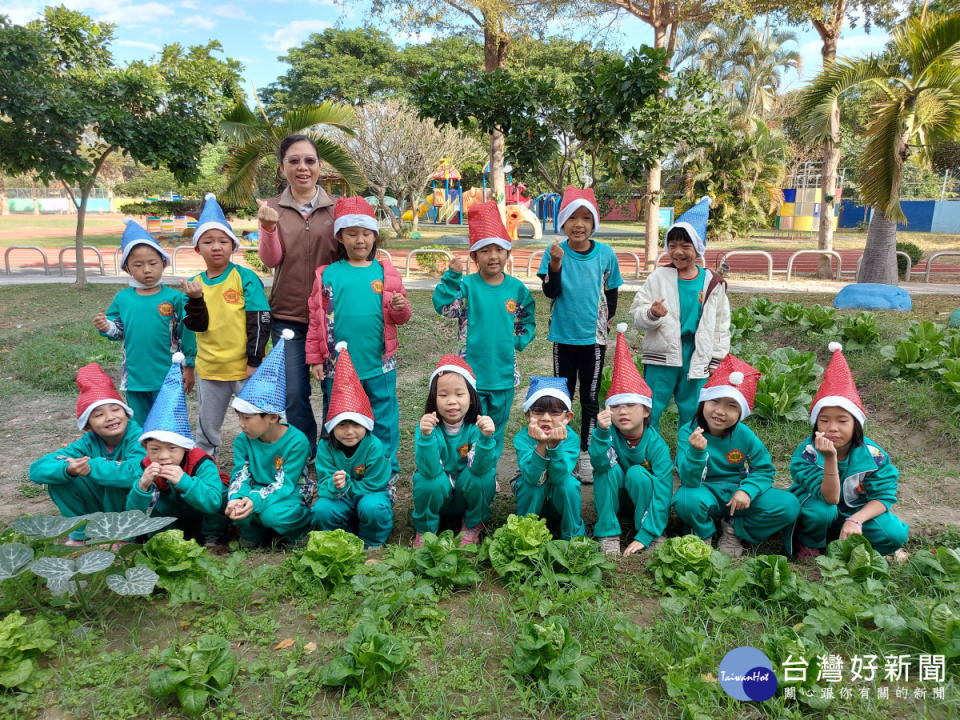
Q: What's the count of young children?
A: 15